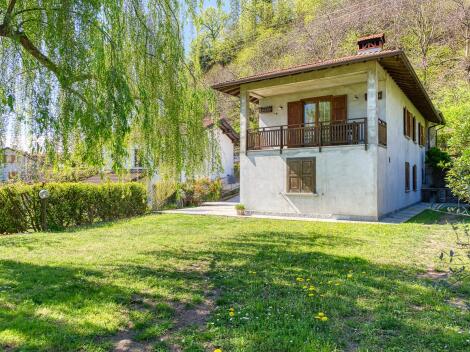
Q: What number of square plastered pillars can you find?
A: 2